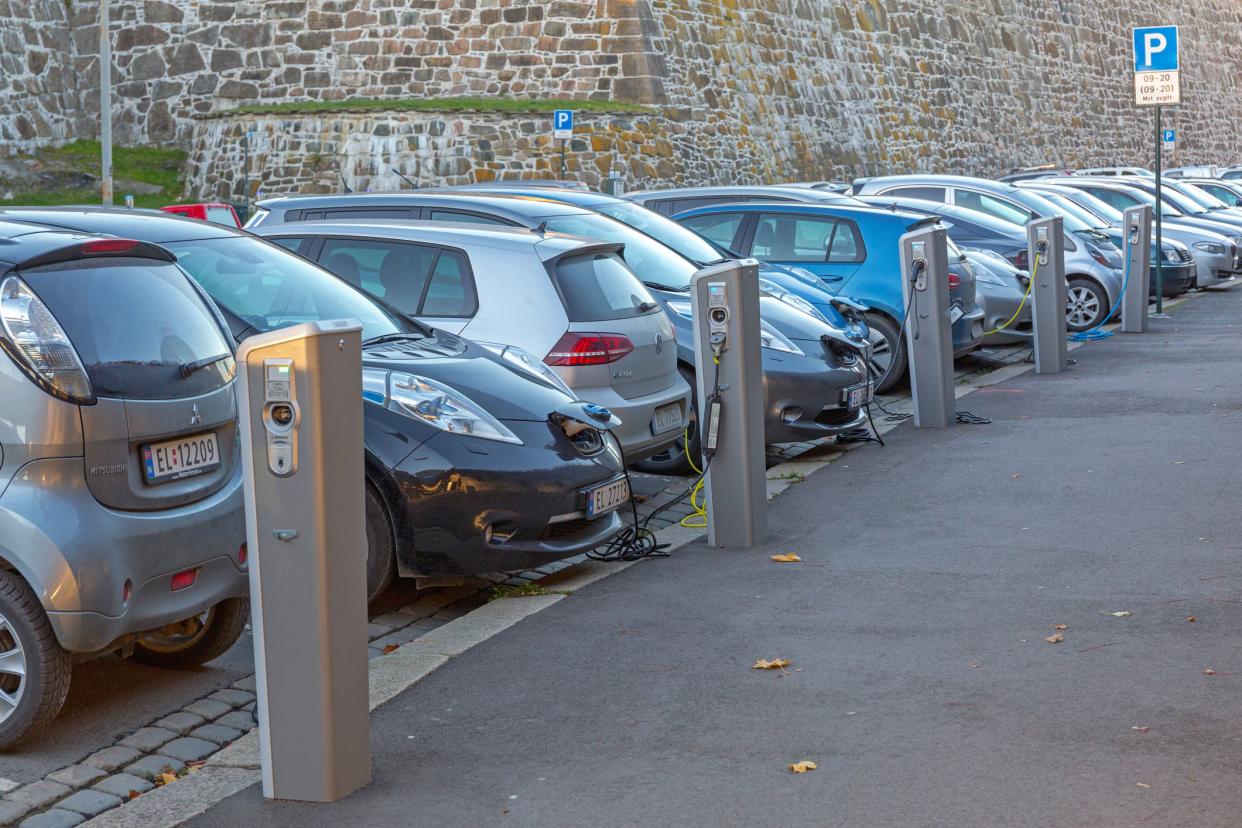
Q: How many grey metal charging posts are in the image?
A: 5